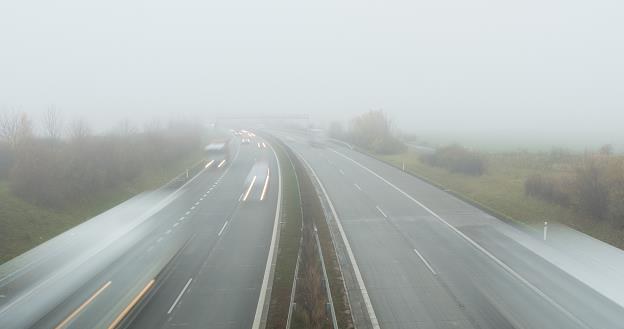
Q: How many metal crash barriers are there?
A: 2